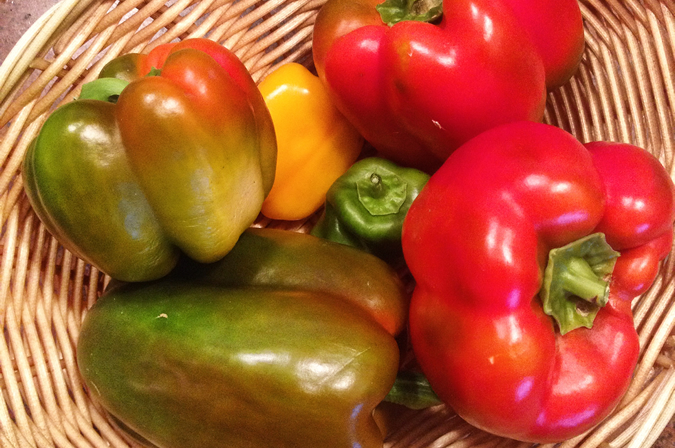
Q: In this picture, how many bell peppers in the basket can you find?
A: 6